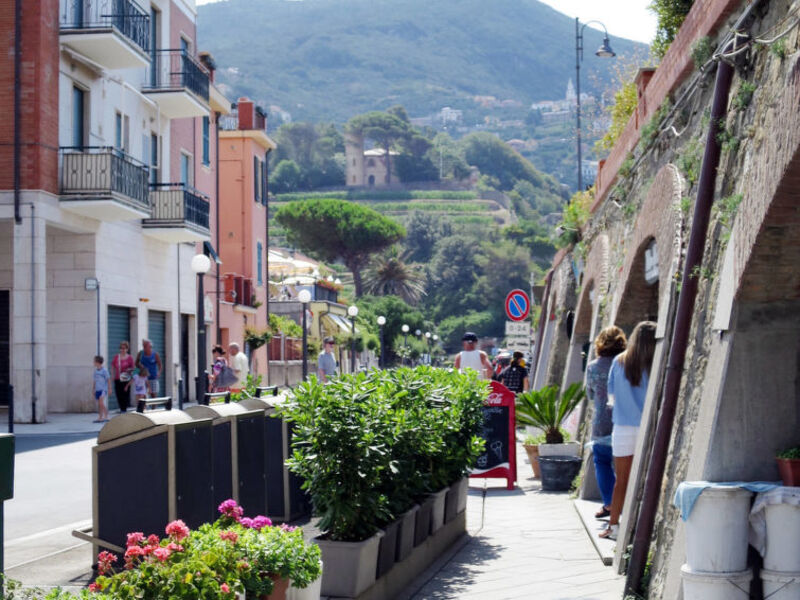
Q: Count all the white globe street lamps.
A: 8